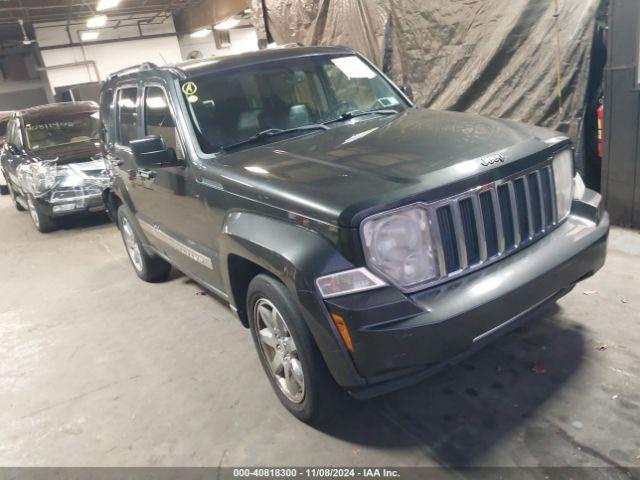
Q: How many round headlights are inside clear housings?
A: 2